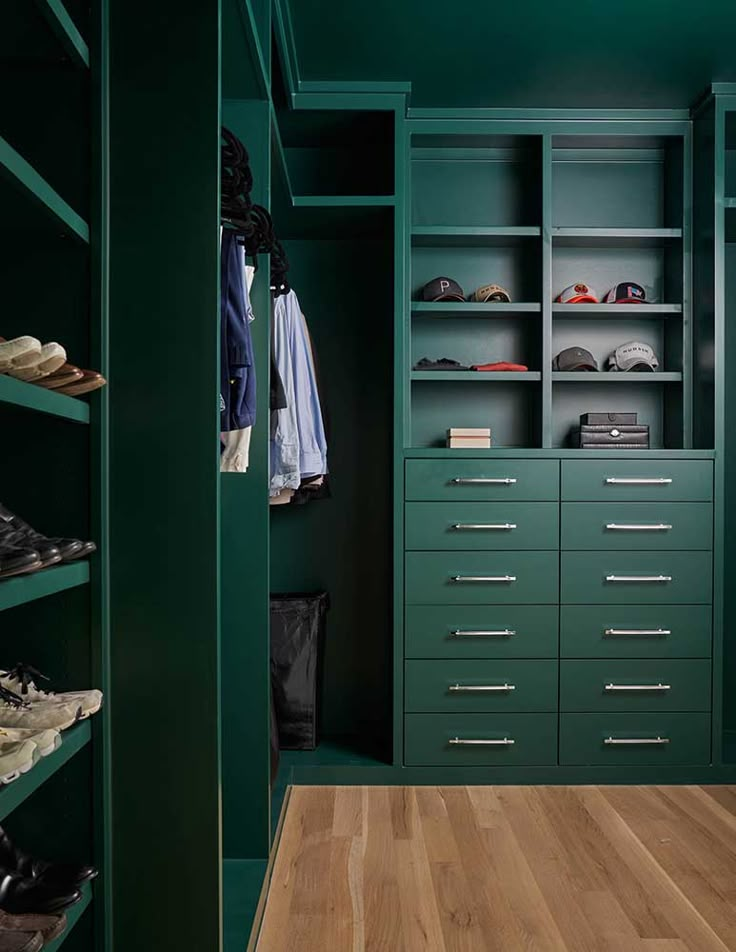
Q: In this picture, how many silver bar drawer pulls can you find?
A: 12